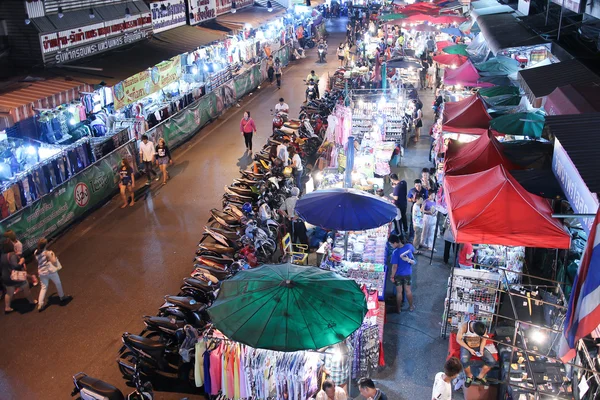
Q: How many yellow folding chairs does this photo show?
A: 1